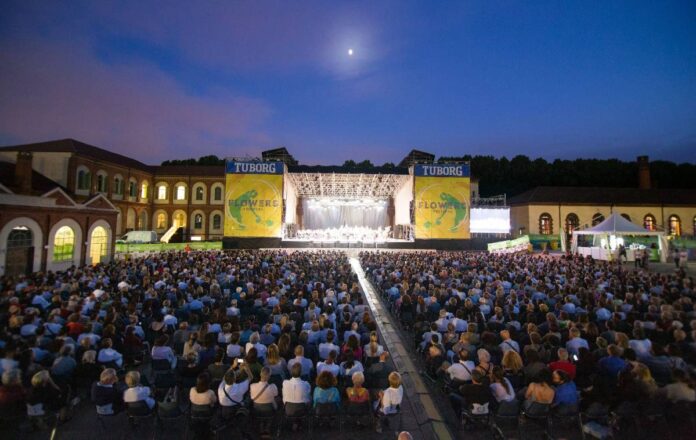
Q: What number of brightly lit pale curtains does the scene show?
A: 1